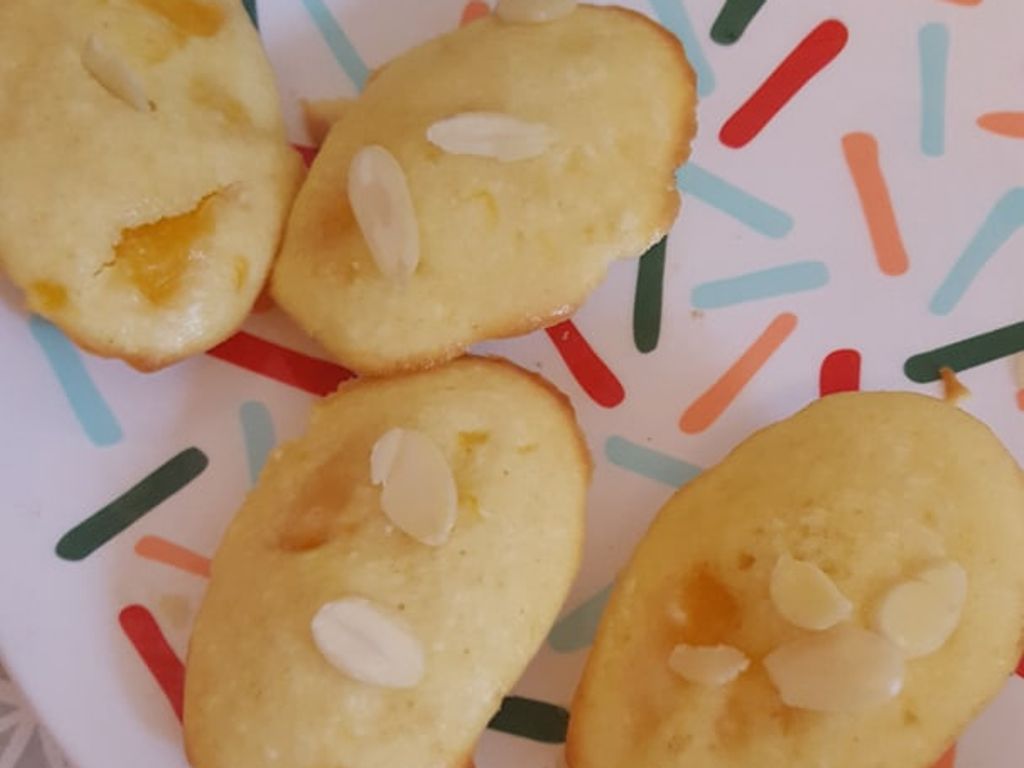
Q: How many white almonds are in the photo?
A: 10